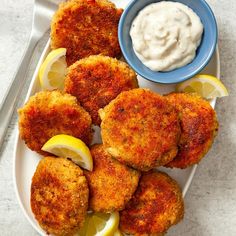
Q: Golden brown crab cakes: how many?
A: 8